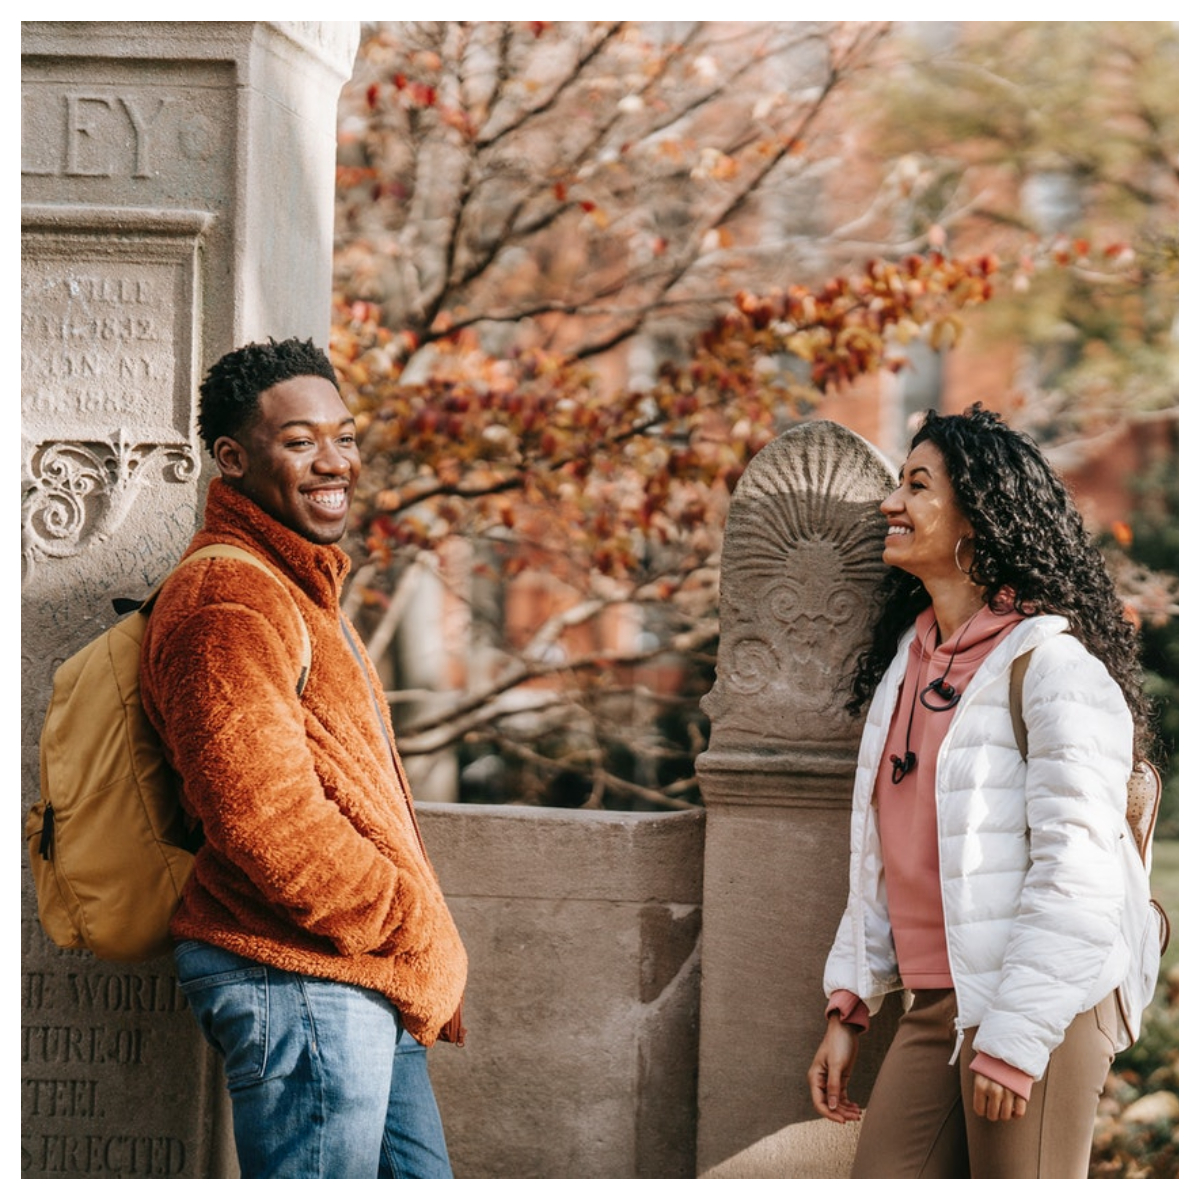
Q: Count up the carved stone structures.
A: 2